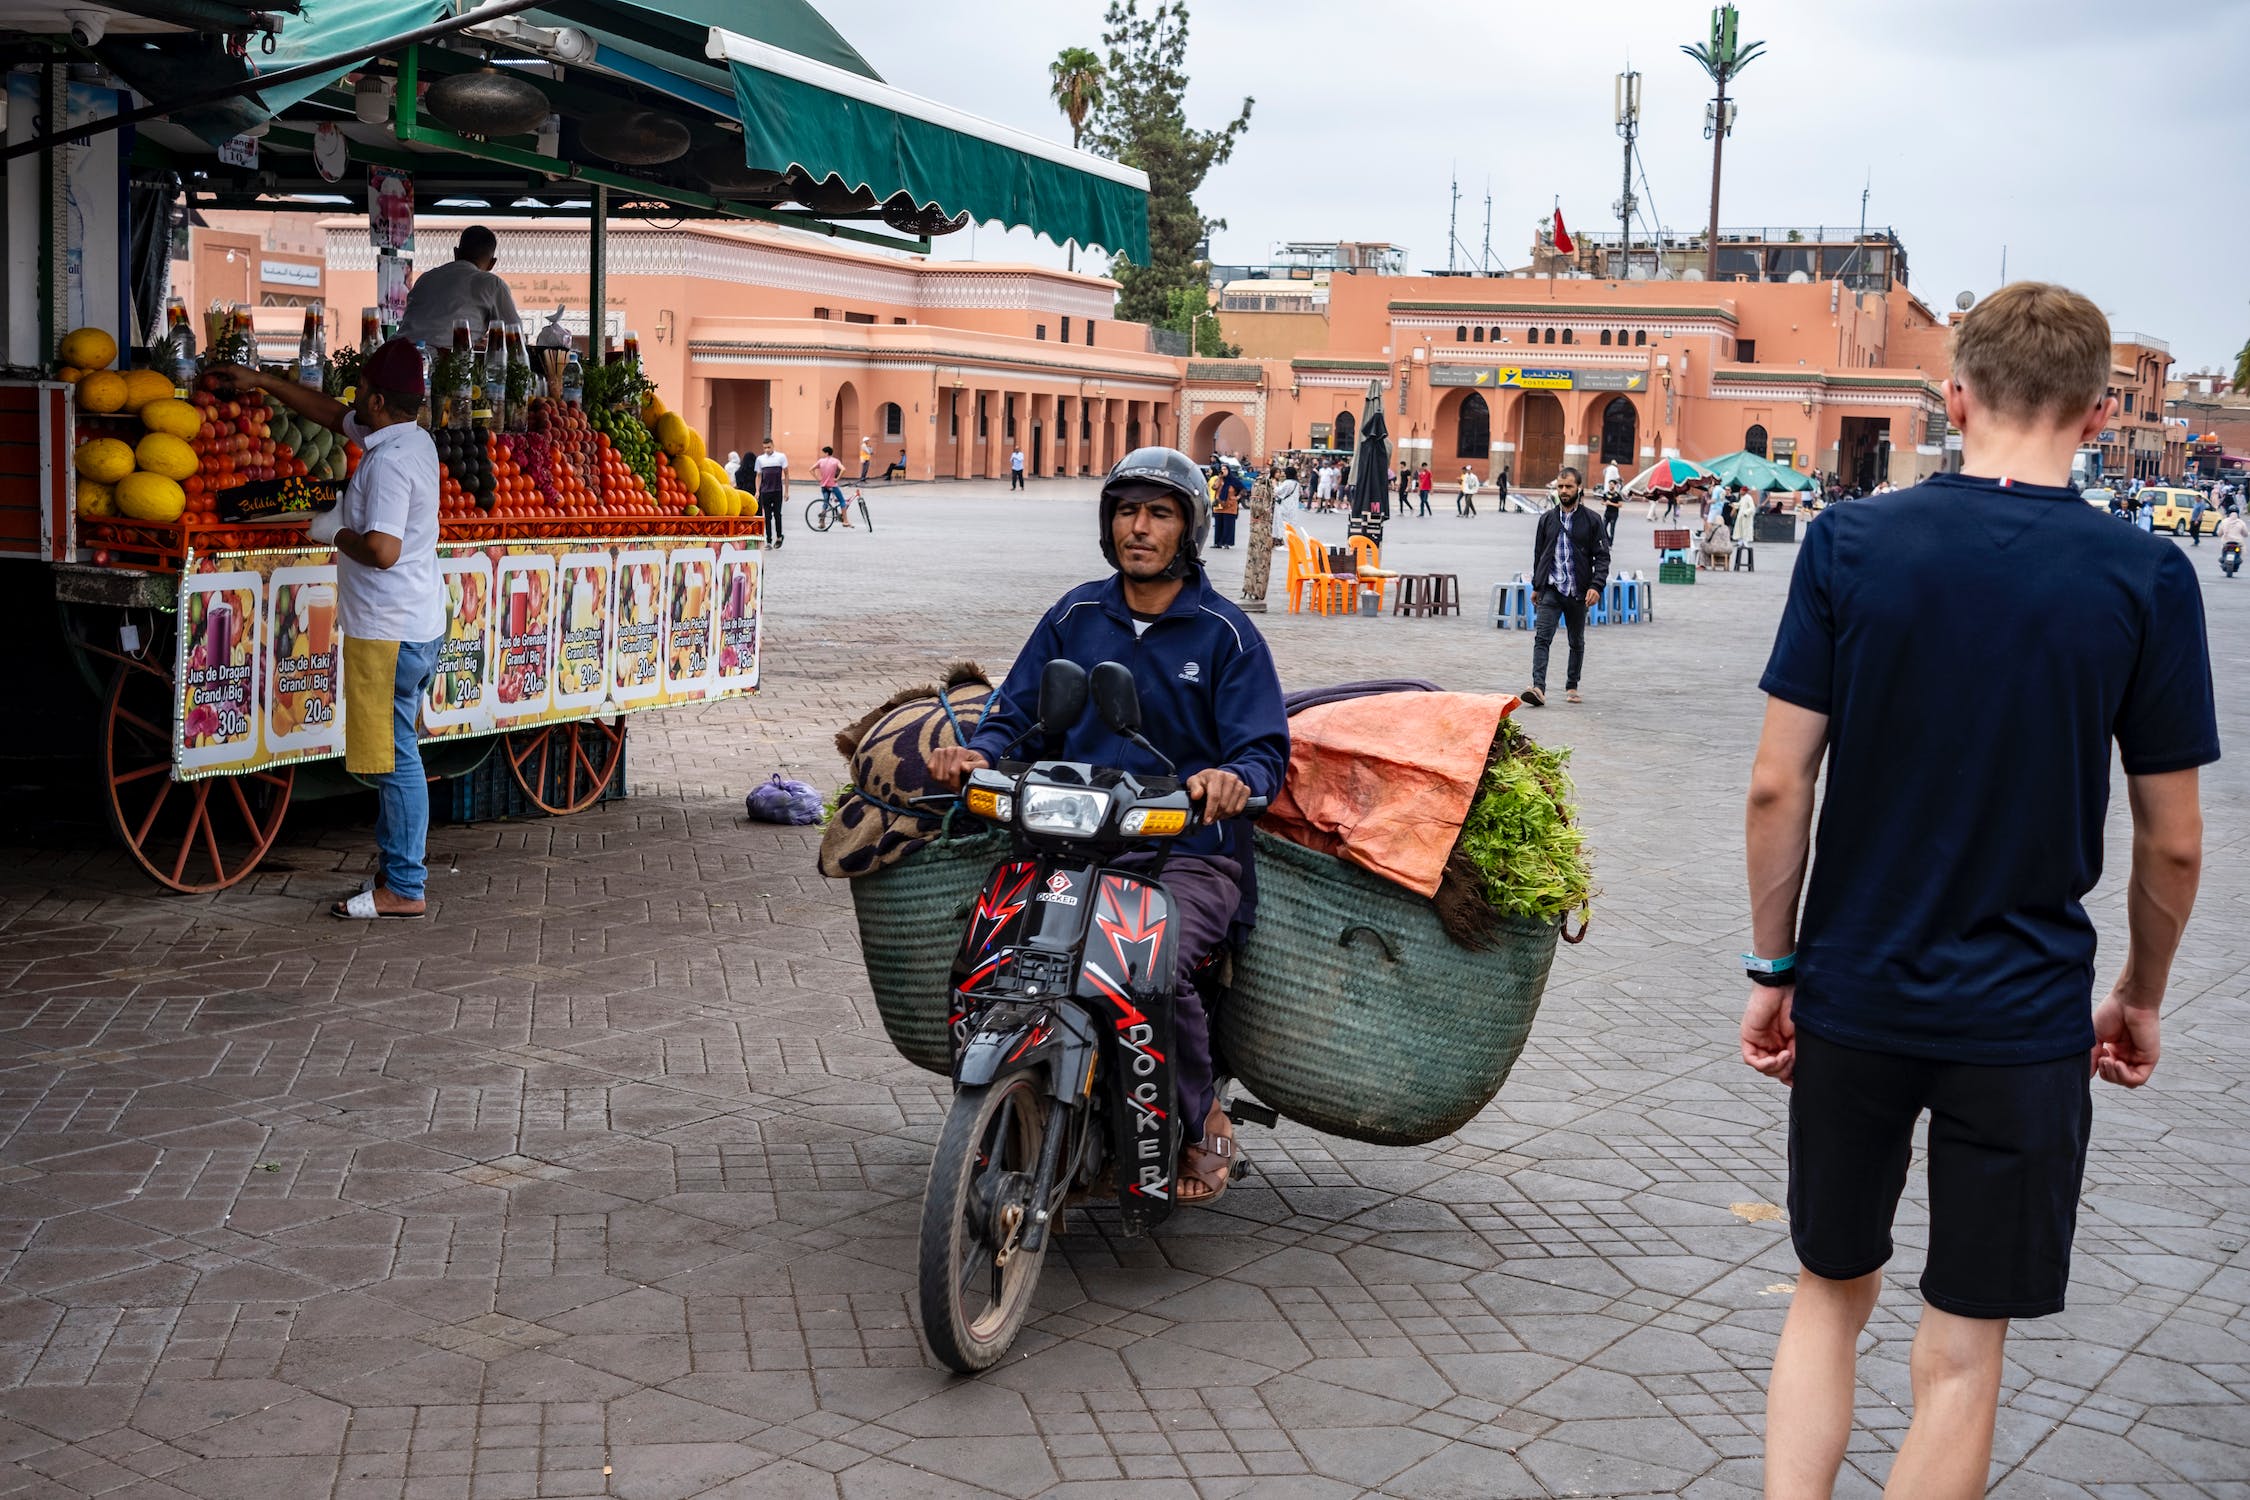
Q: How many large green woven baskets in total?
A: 2